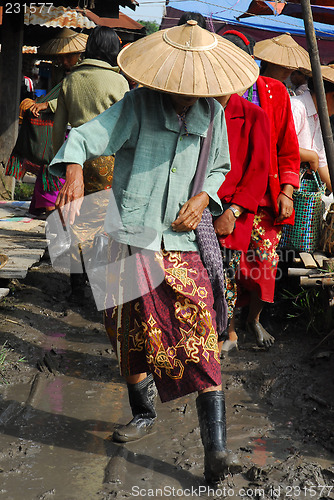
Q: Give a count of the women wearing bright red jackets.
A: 2